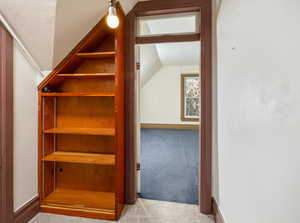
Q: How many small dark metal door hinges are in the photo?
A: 2